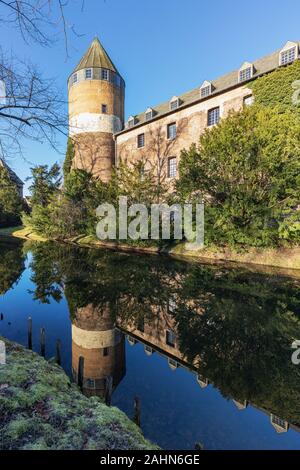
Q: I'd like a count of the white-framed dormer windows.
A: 6